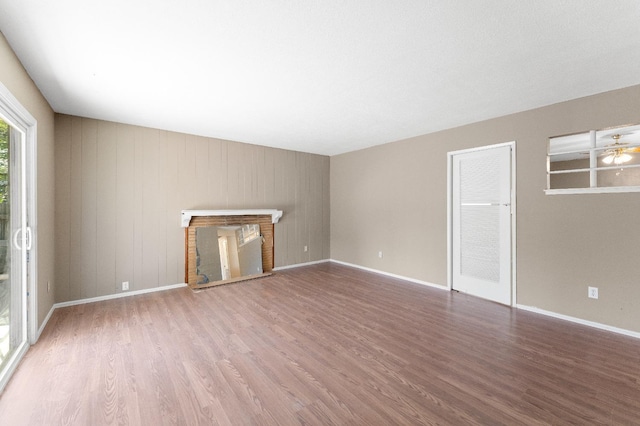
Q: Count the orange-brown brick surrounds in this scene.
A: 1